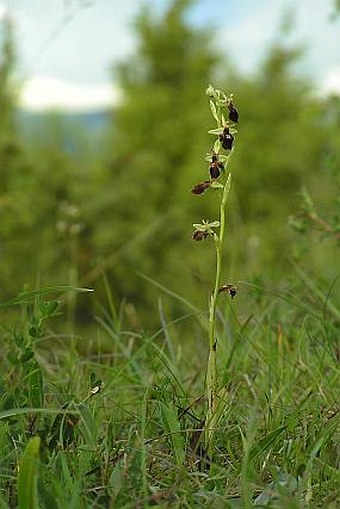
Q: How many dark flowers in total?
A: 6